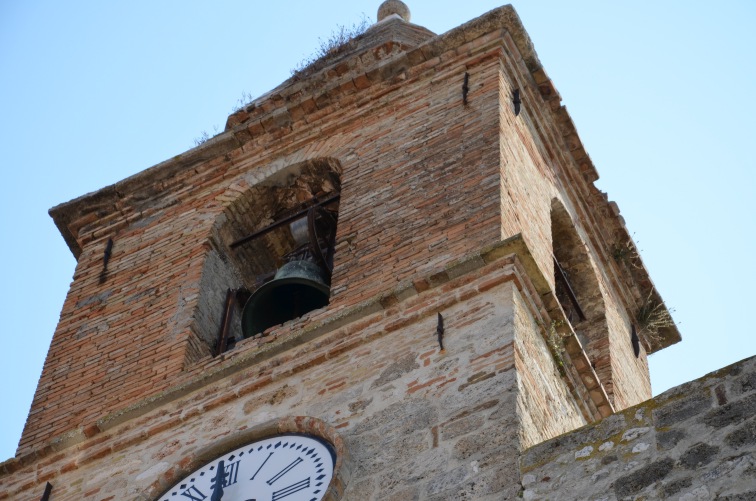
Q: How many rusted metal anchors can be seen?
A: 6